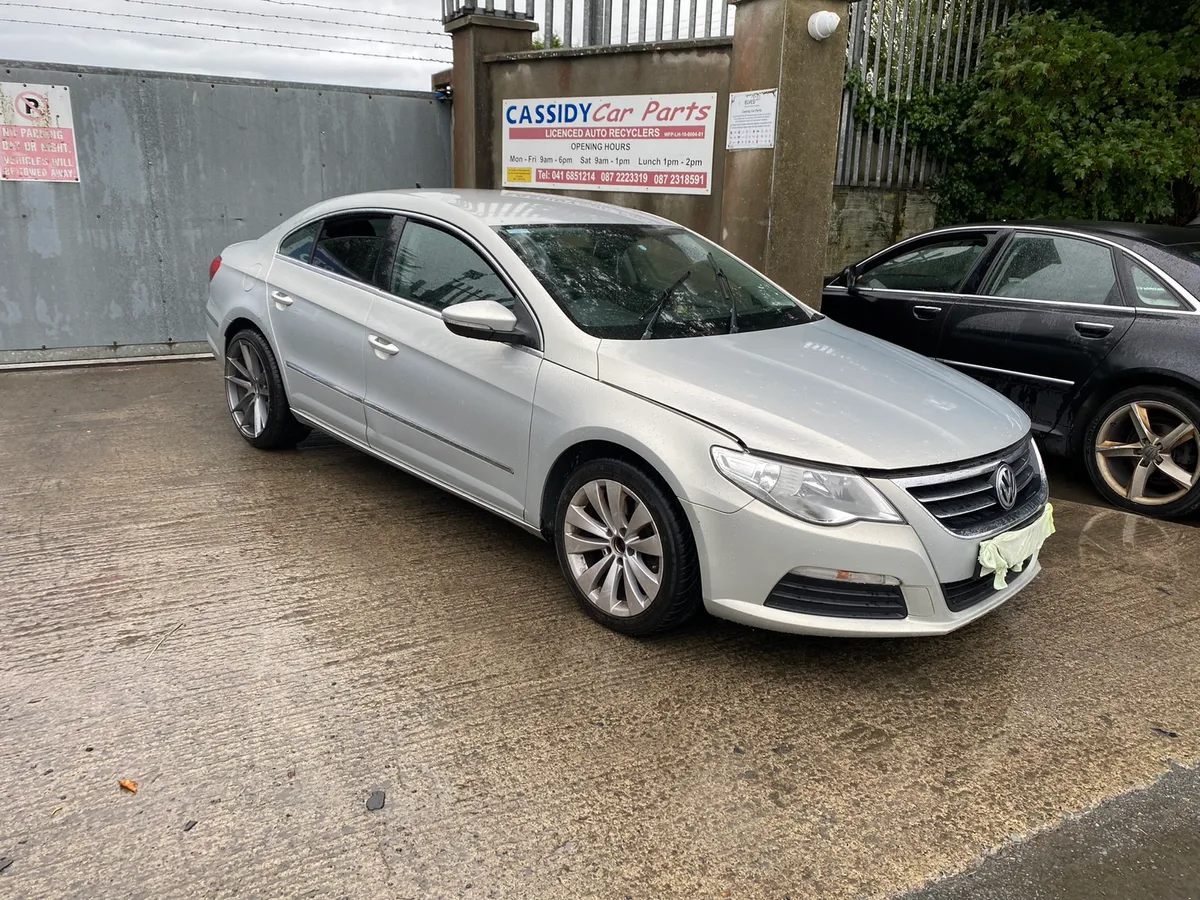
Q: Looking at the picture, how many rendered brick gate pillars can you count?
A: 2